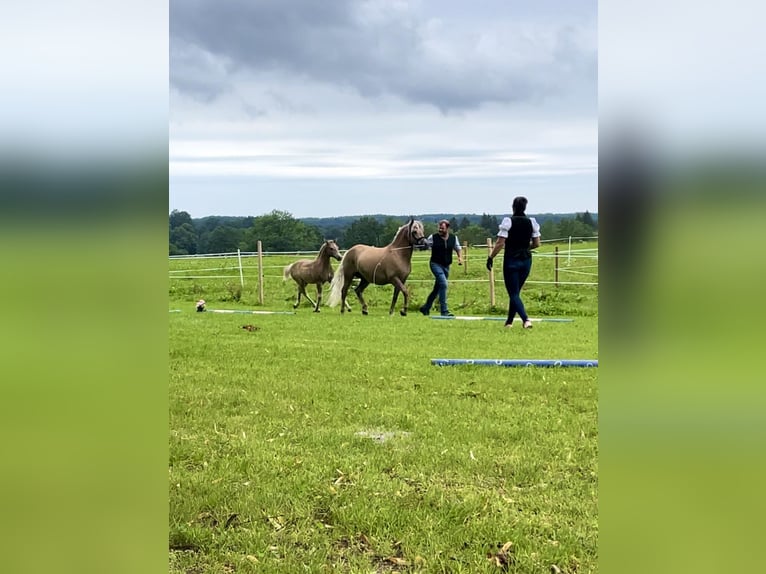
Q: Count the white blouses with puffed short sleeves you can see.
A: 1